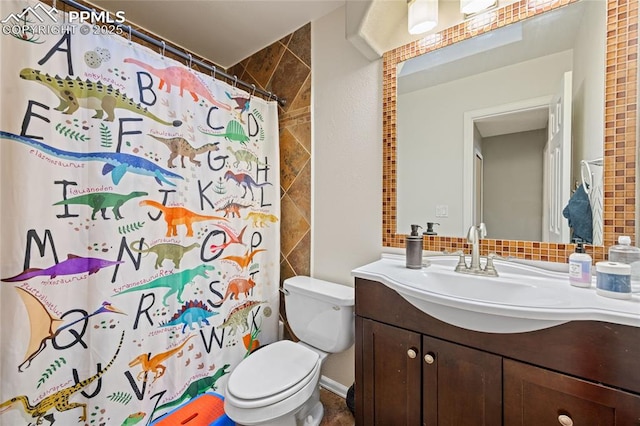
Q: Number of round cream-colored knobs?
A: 3